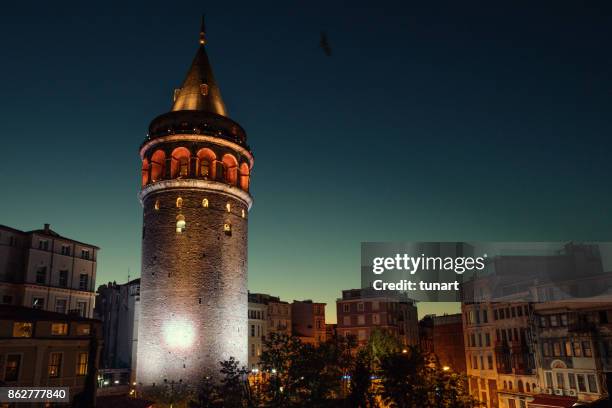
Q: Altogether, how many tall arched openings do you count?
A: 6